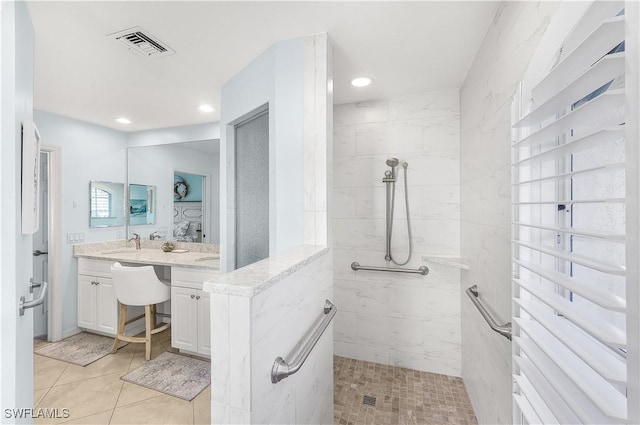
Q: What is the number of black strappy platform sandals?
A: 0